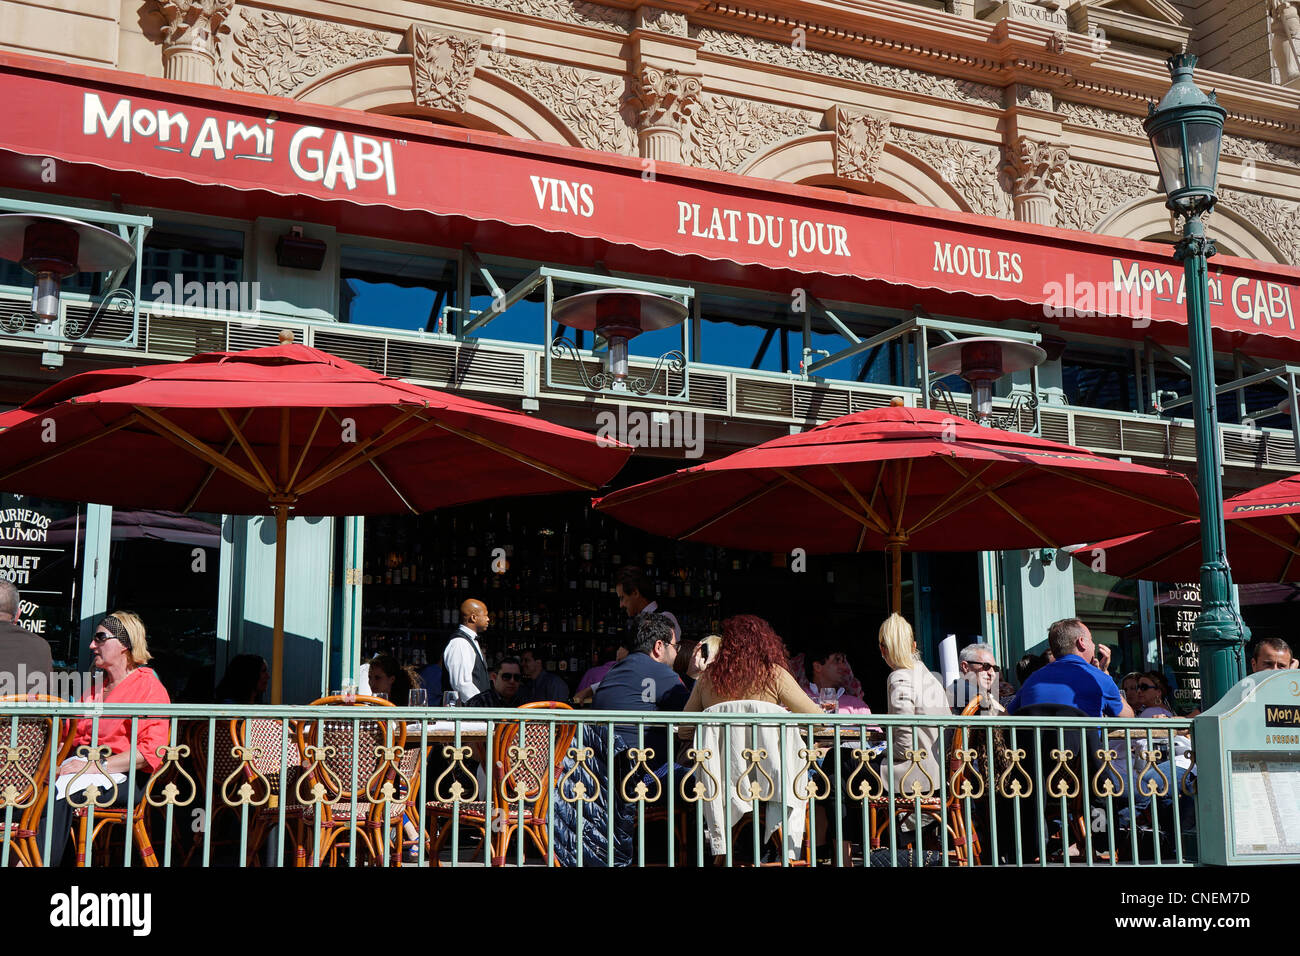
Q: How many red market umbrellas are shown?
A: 3